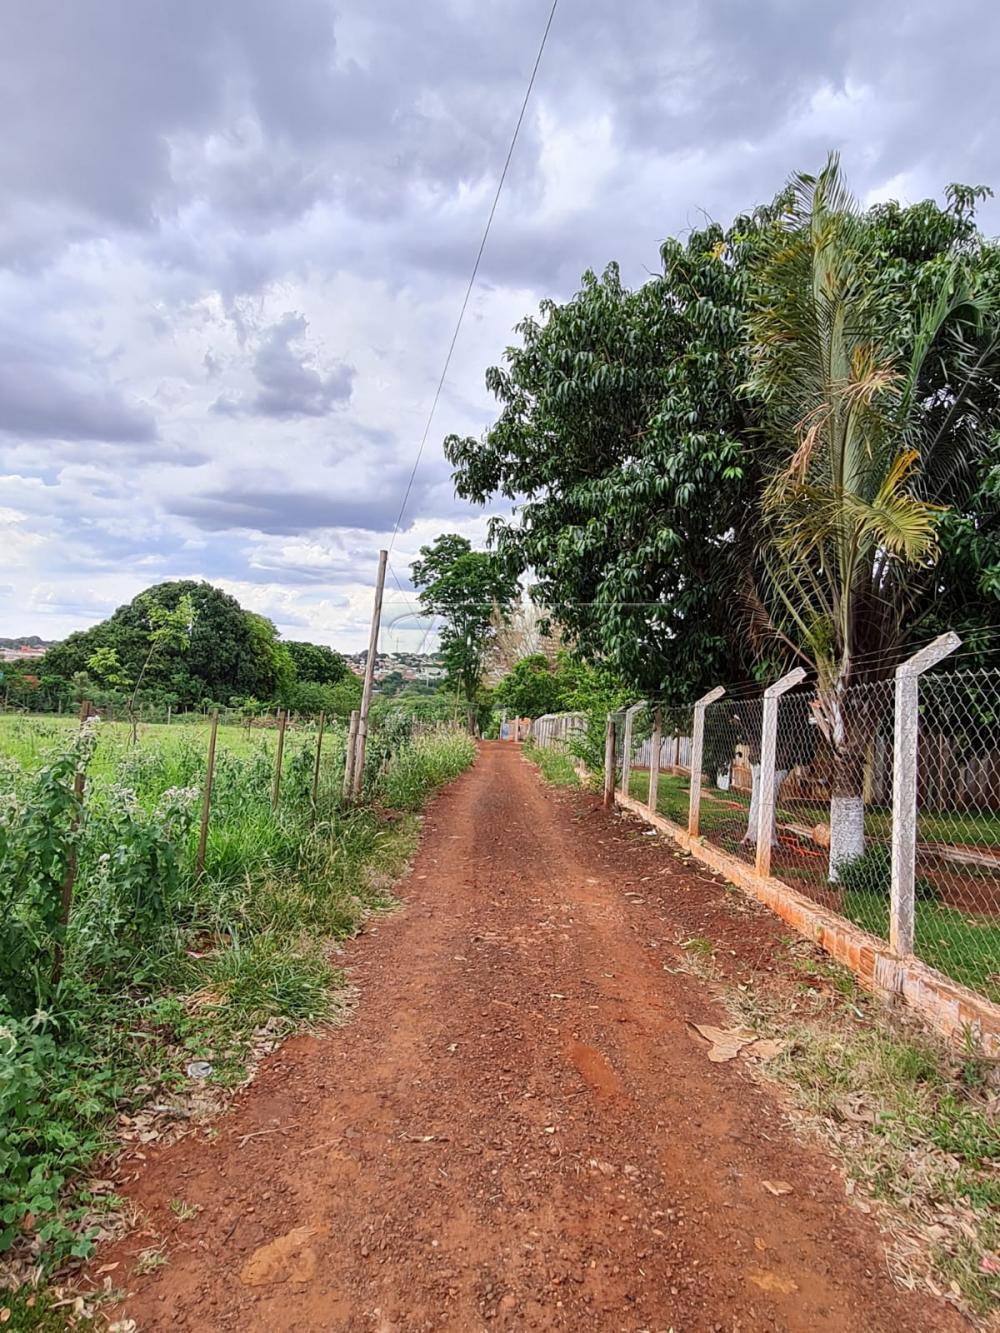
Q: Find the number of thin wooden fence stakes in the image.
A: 4